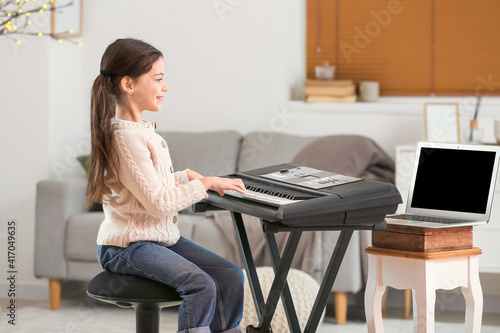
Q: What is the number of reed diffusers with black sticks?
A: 1